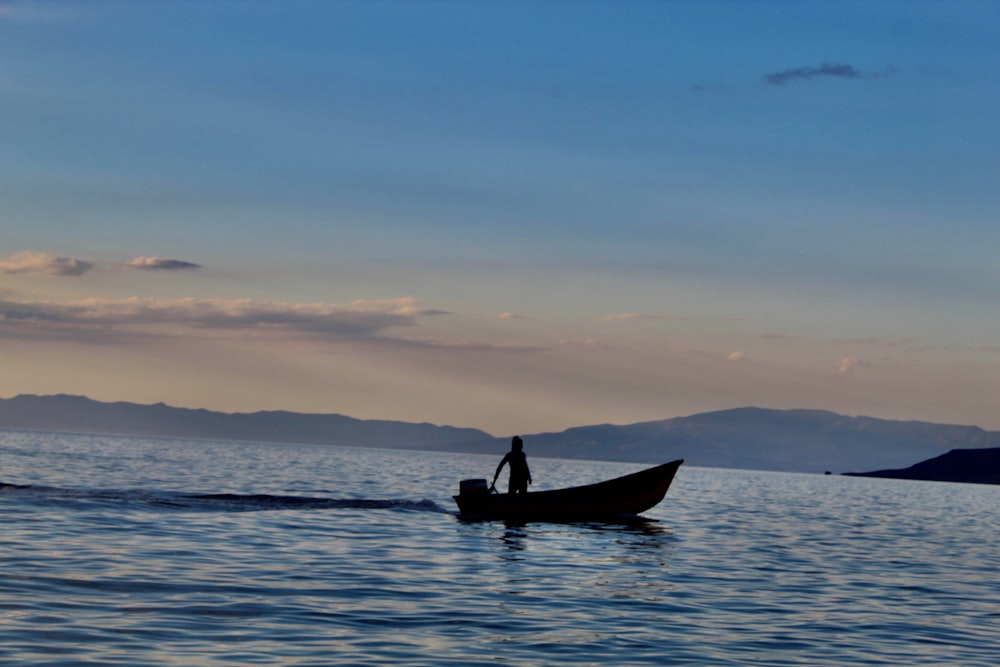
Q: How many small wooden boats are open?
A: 1